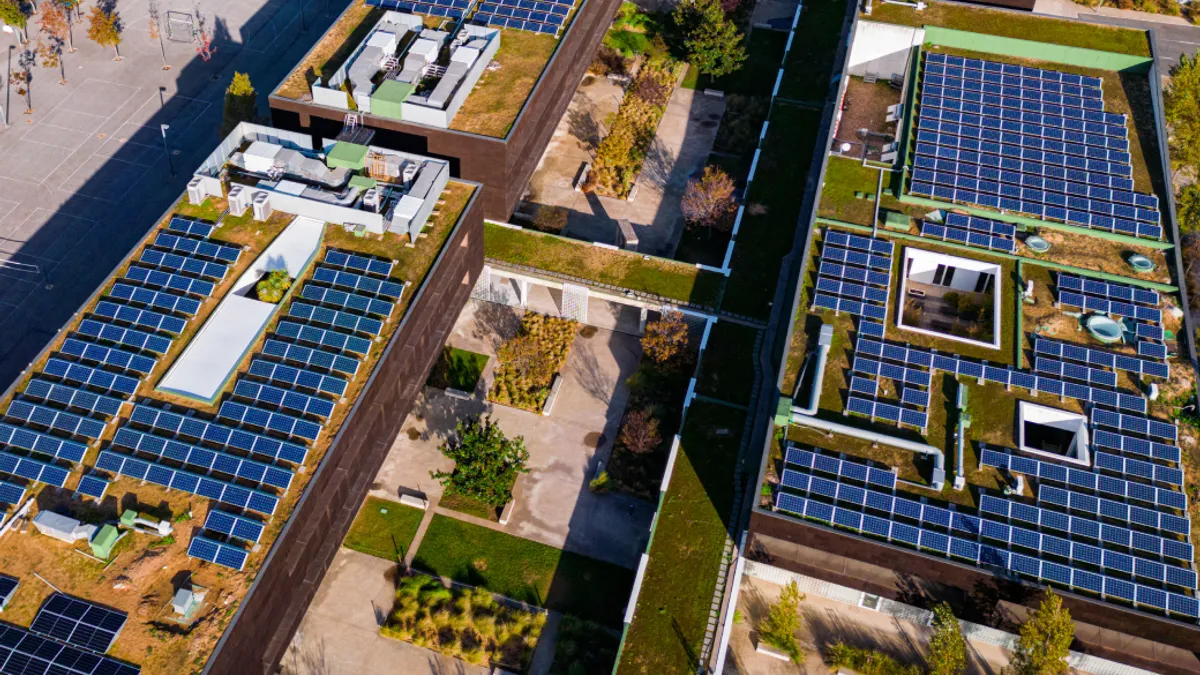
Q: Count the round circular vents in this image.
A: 3